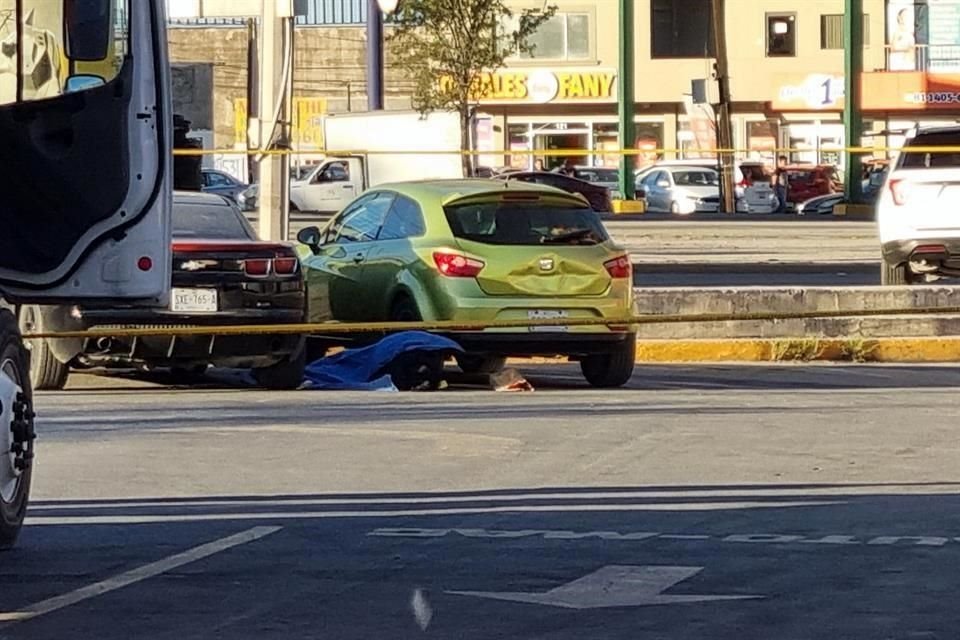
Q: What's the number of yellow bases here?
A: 2